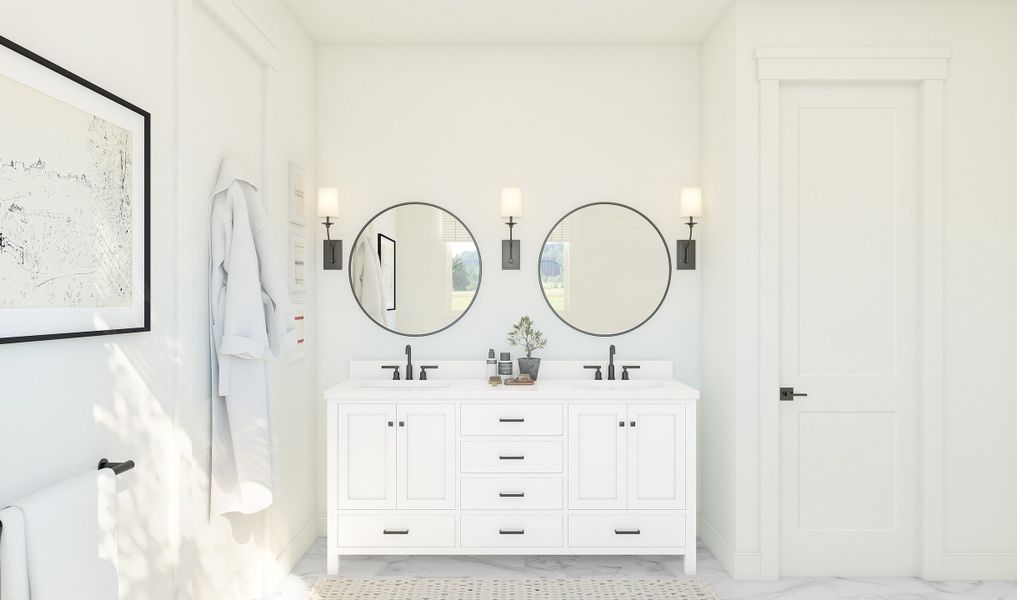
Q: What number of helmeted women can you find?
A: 0